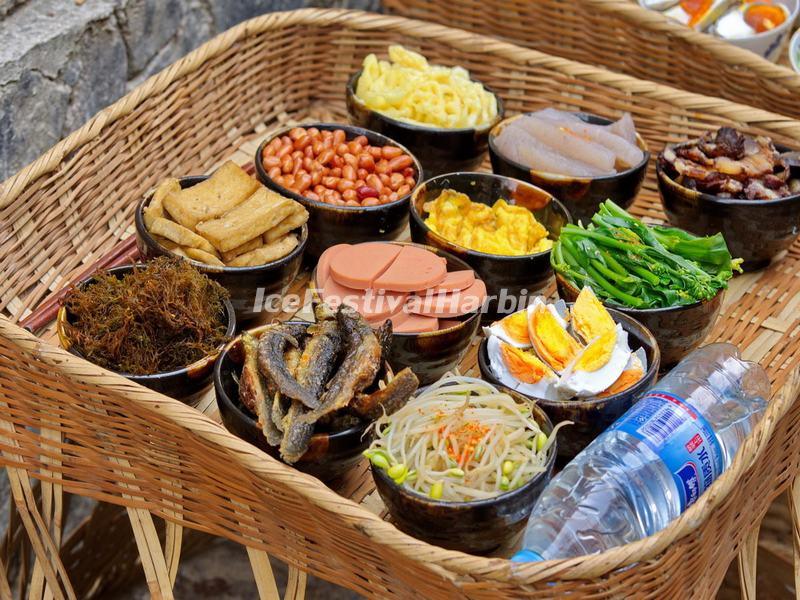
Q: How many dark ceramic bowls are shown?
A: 12